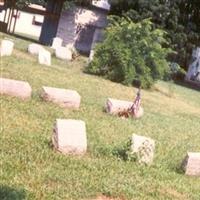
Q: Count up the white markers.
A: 11